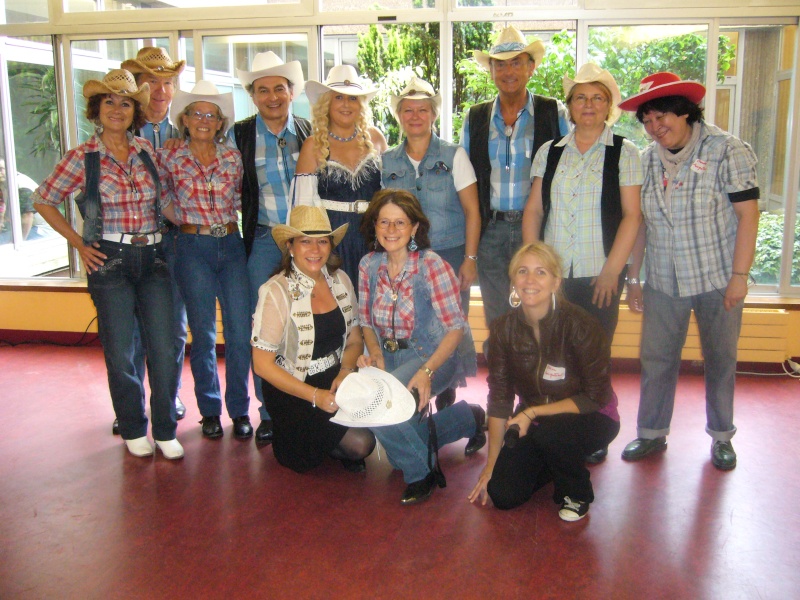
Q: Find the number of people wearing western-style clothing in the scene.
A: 11